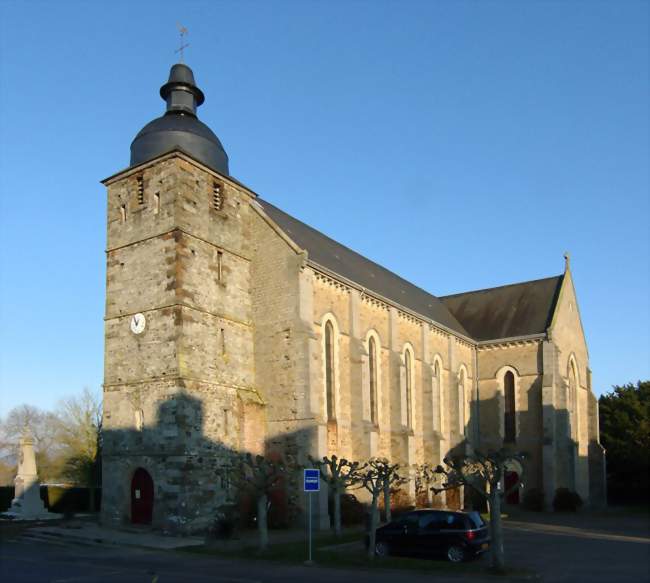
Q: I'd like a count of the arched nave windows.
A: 5